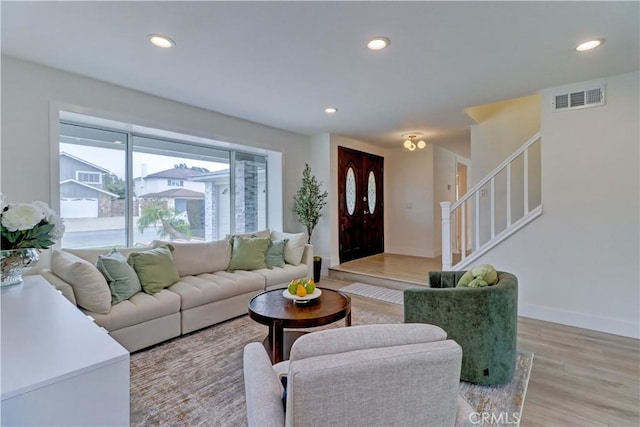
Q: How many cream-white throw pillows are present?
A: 2